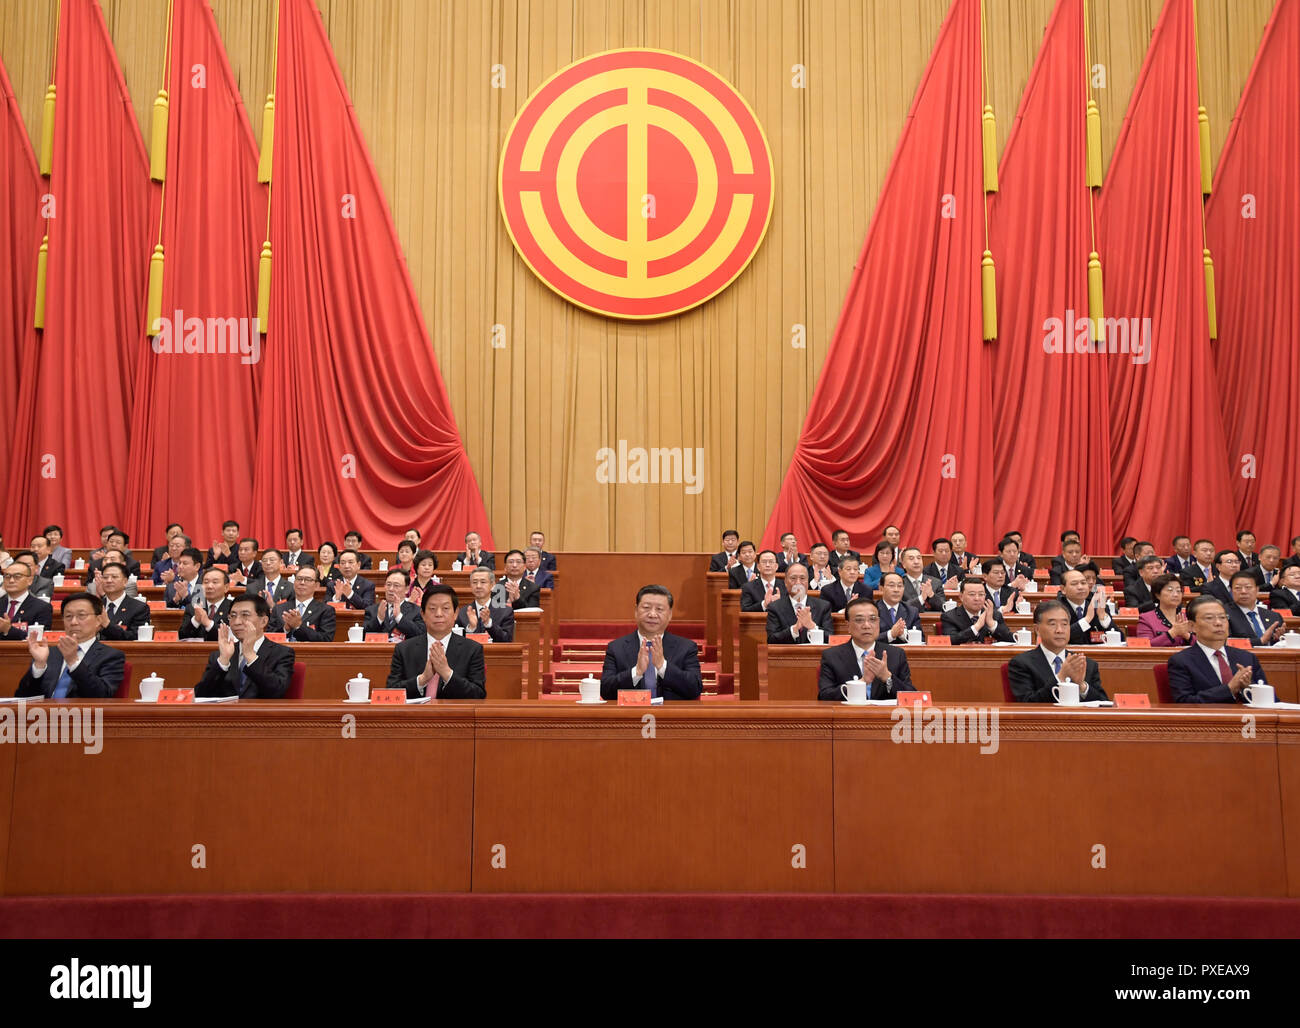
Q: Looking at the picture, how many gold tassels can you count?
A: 12